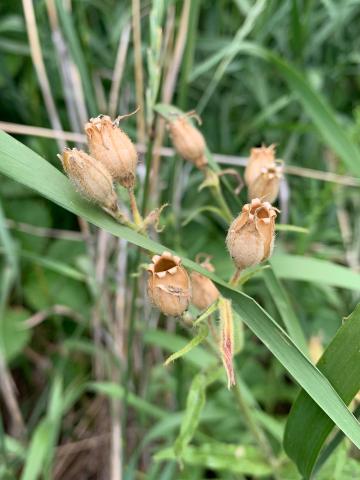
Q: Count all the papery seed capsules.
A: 8